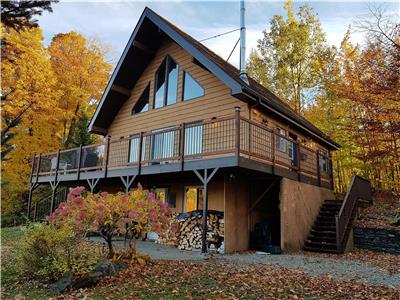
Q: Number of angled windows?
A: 4